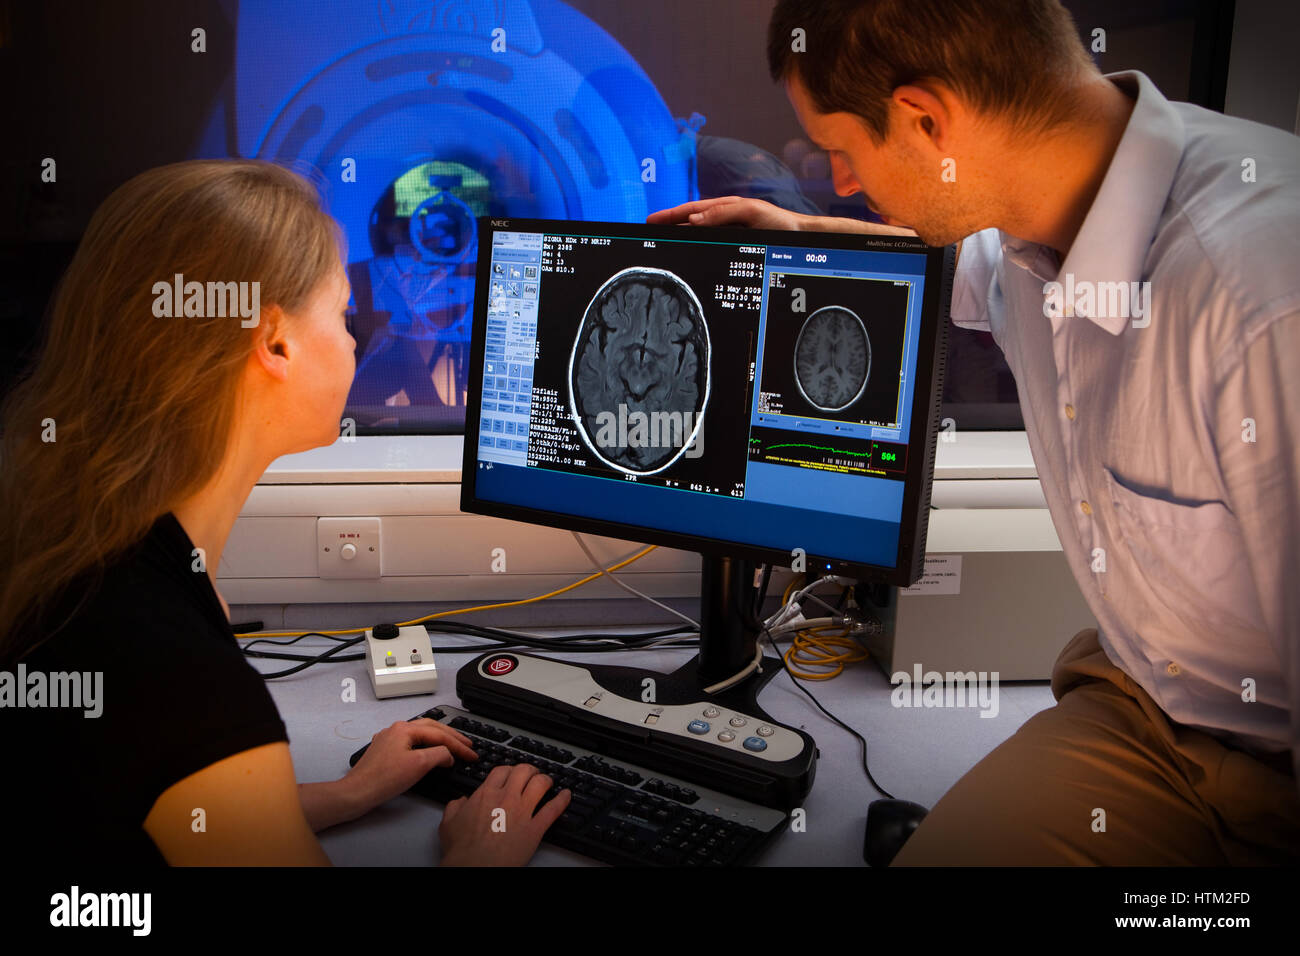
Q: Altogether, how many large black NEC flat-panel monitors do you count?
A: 1